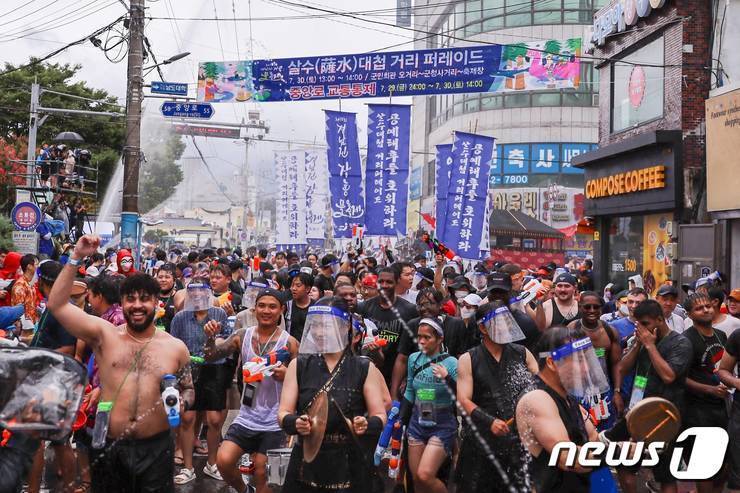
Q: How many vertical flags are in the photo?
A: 6